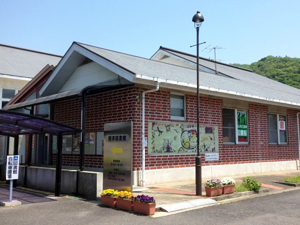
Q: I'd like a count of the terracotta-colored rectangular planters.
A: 5